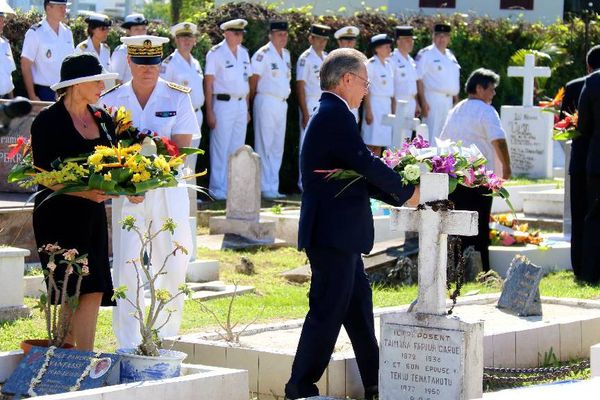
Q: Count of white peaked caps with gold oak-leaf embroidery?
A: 1